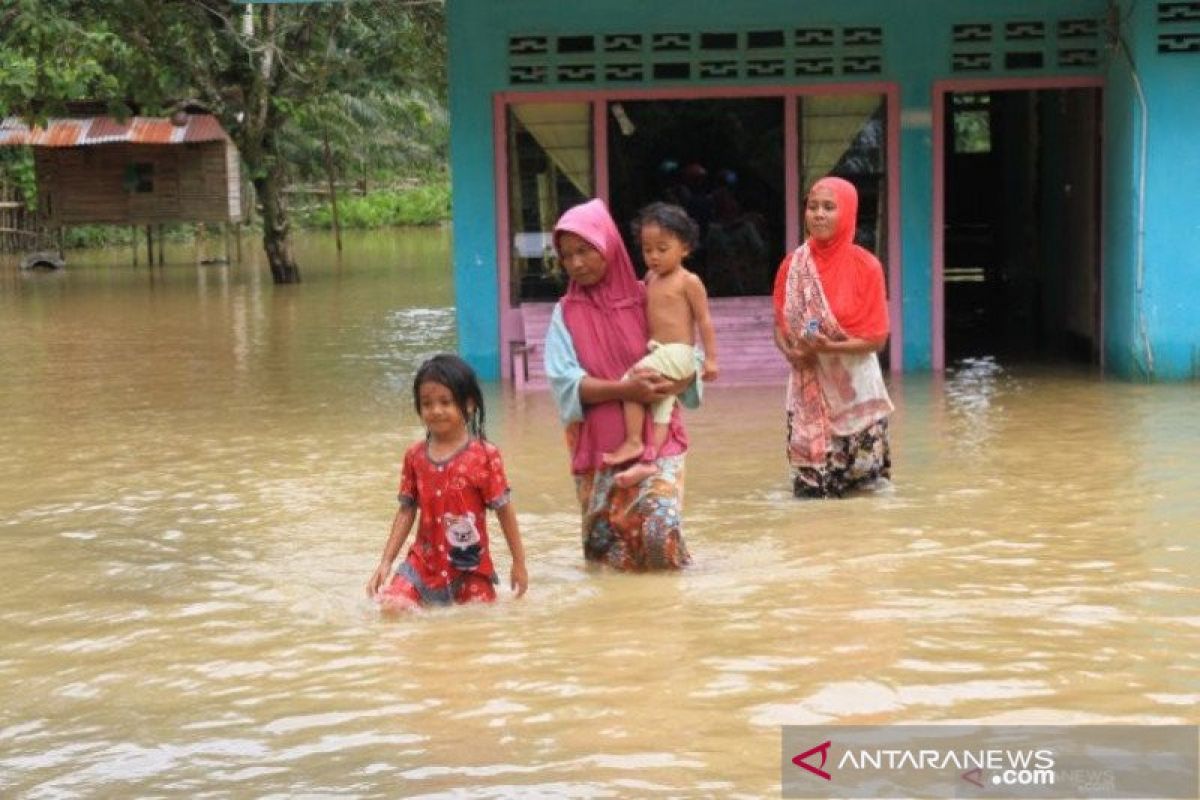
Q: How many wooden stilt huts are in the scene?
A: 1